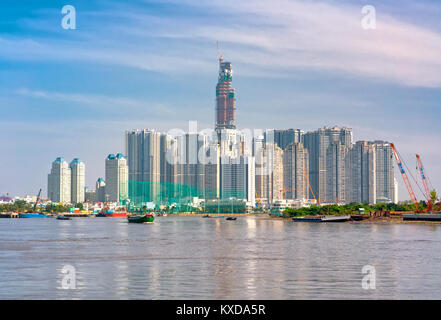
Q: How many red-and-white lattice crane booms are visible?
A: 2